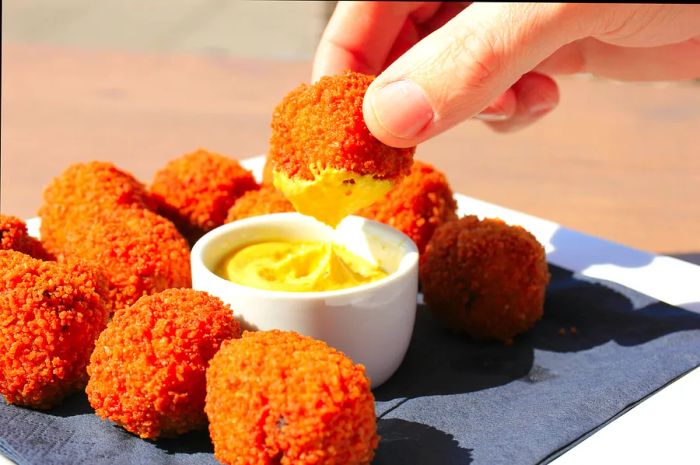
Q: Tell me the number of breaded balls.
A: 11